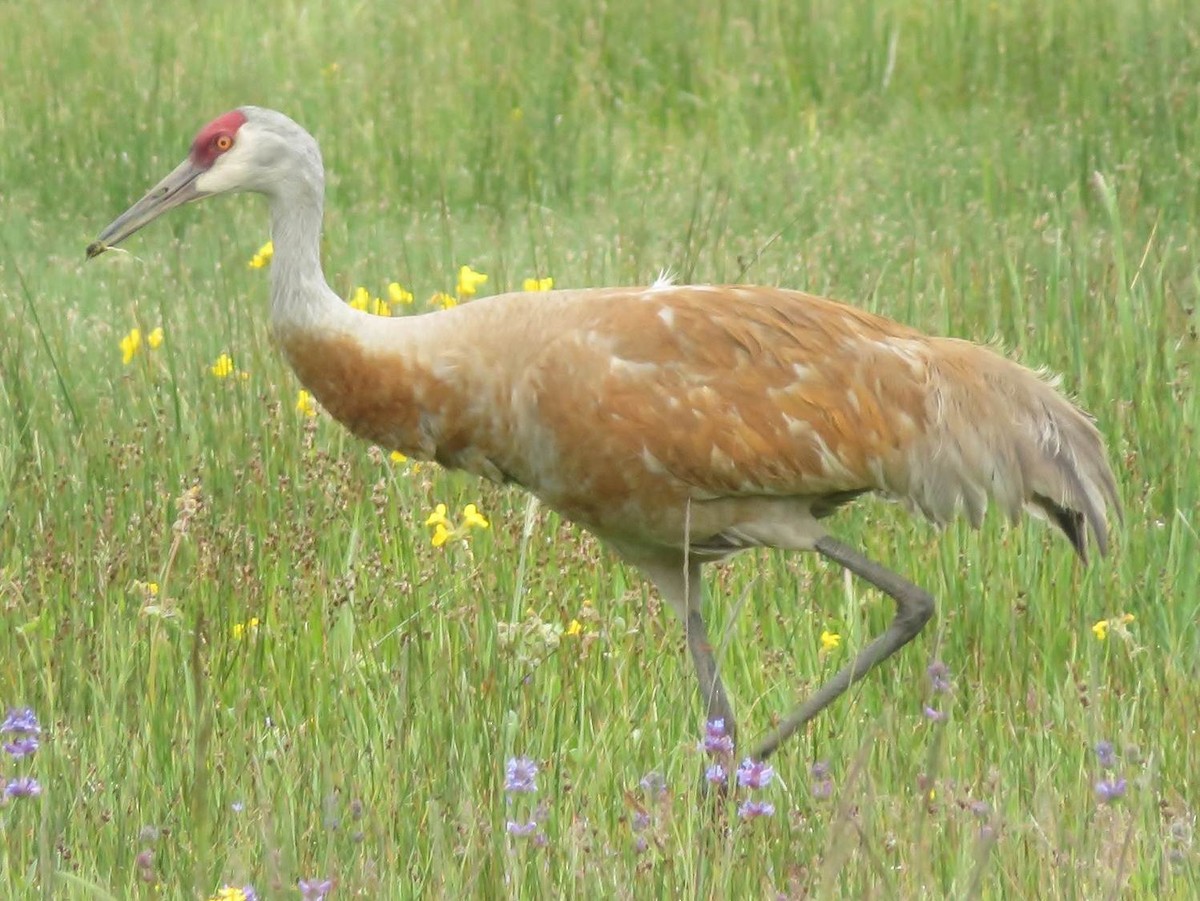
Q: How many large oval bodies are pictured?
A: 1